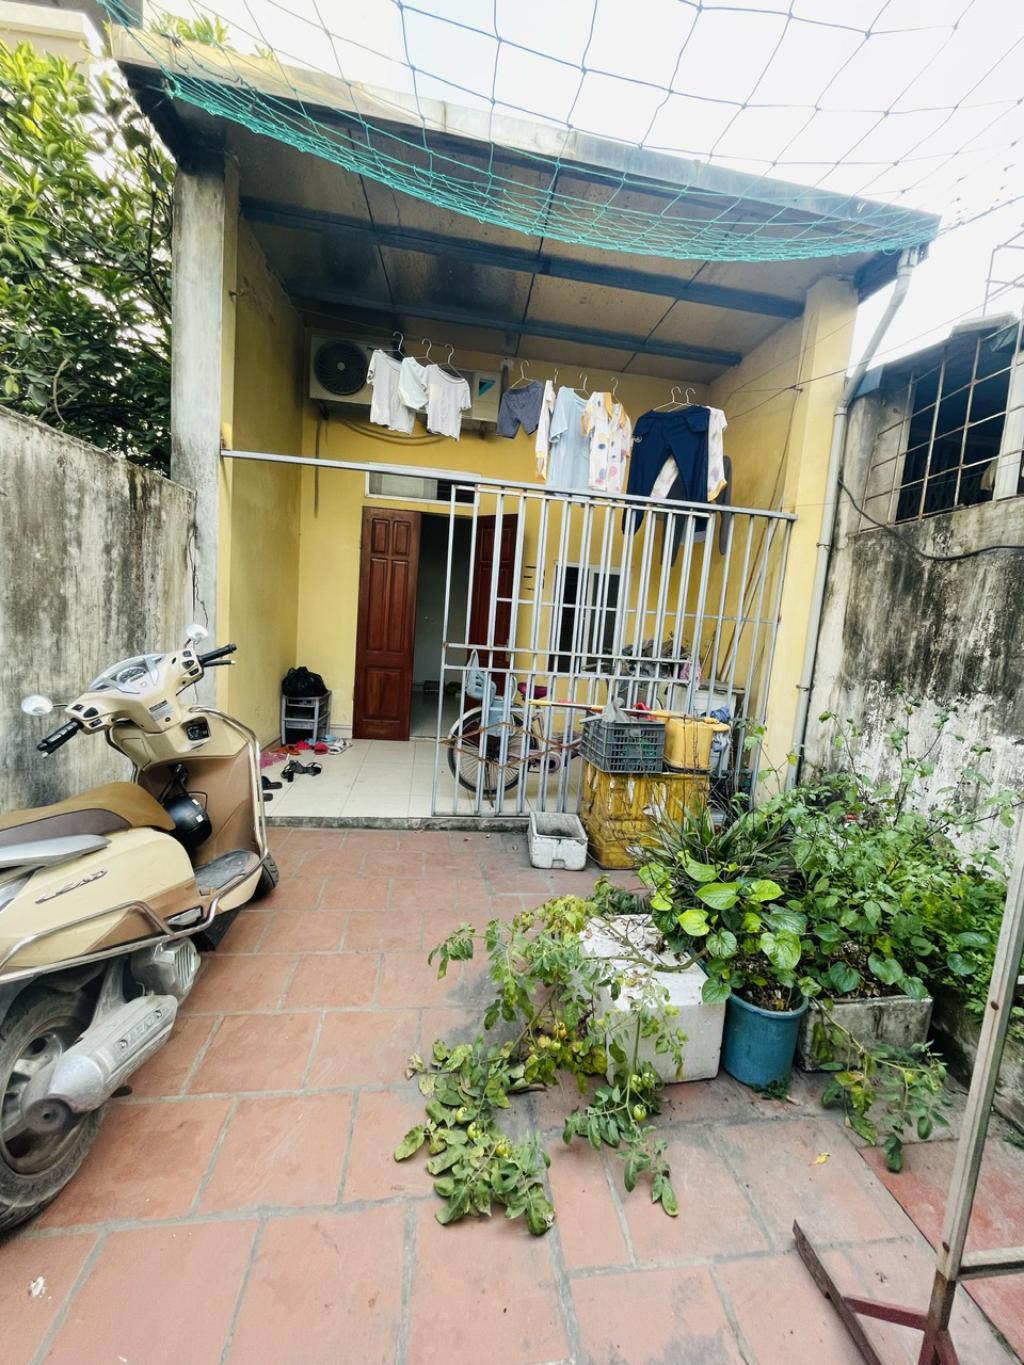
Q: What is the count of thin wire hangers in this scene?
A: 9